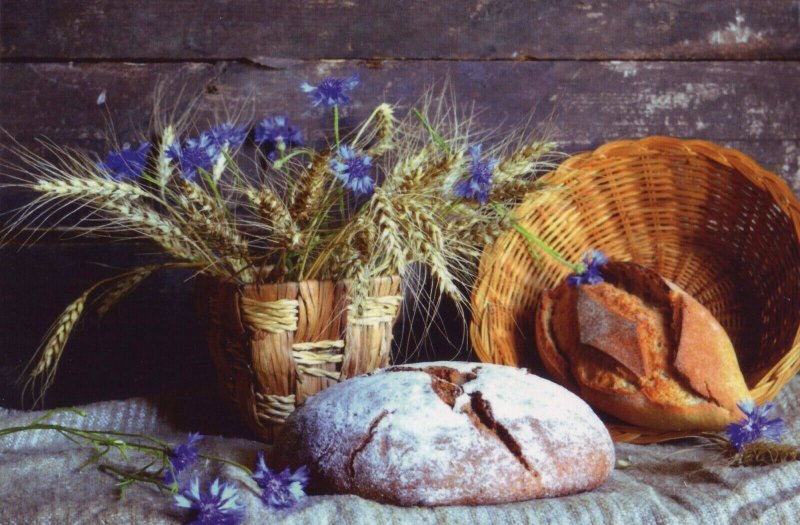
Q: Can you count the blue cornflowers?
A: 12